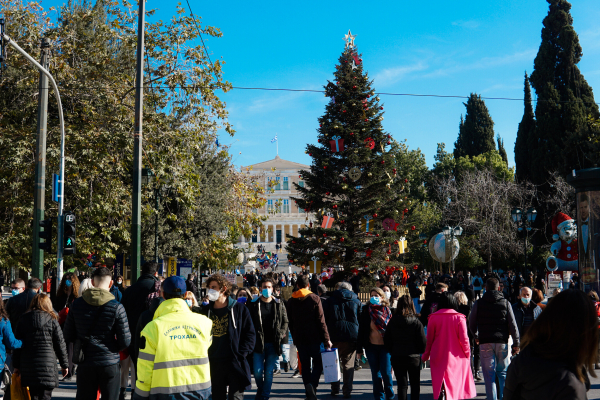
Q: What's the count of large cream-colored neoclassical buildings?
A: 1